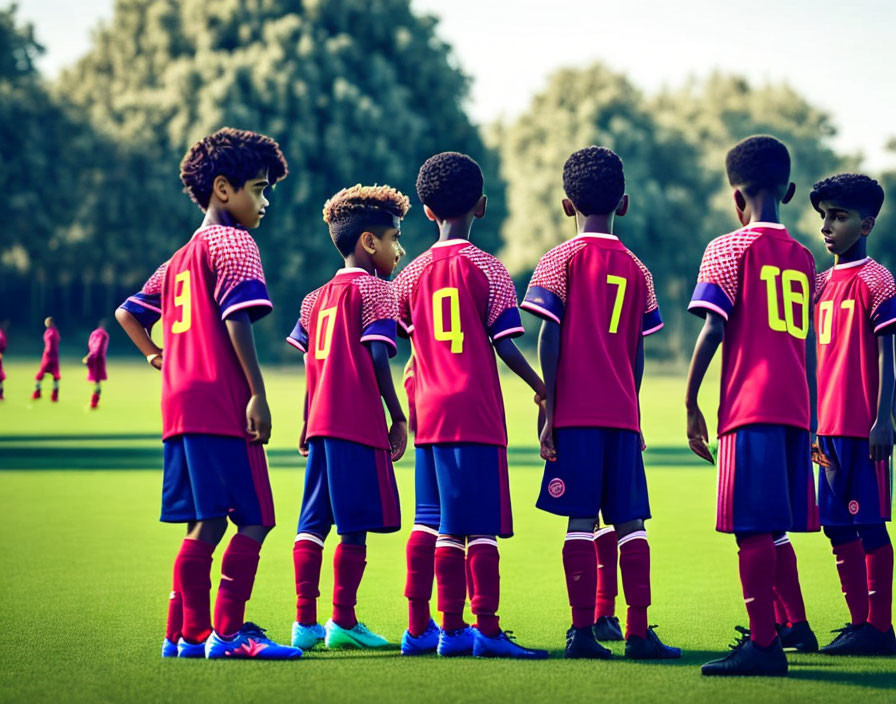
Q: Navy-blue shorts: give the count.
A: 6